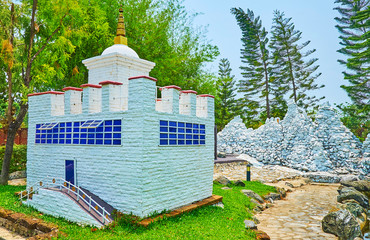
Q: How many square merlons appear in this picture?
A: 8